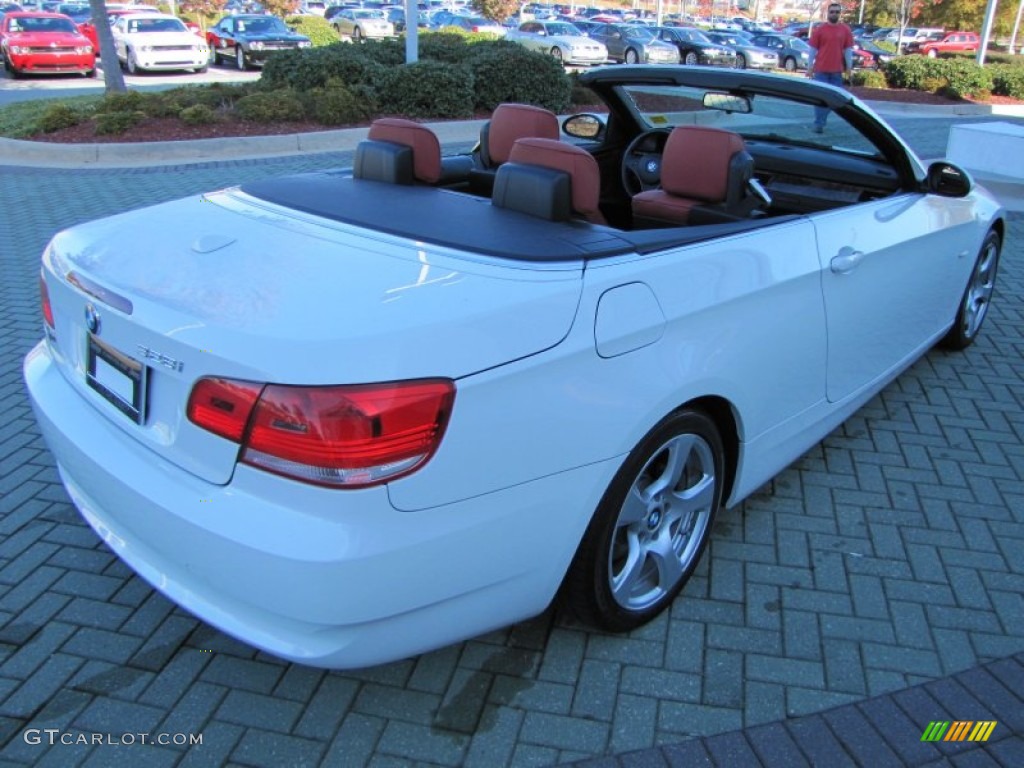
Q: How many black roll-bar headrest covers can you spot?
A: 2